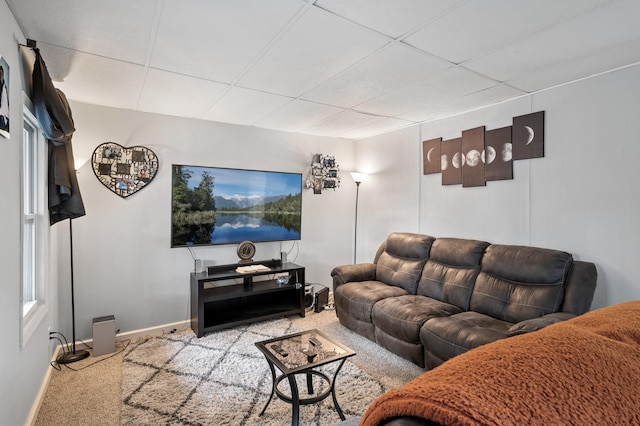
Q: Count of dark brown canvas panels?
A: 5